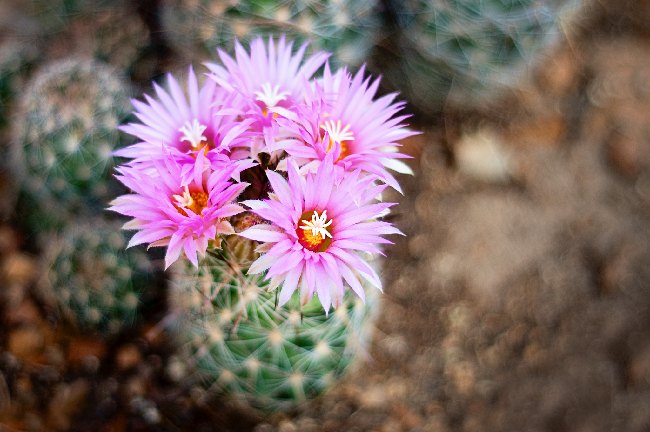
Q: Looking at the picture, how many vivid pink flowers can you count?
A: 5